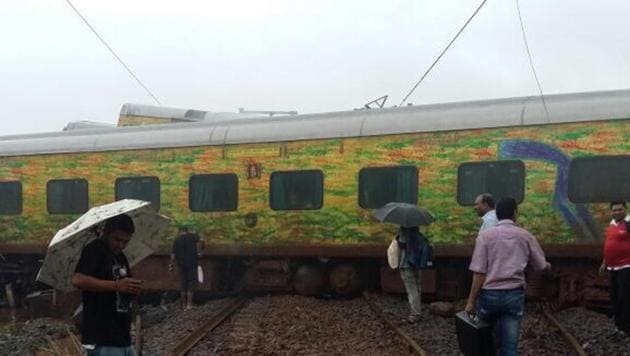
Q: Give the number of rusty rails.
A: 3